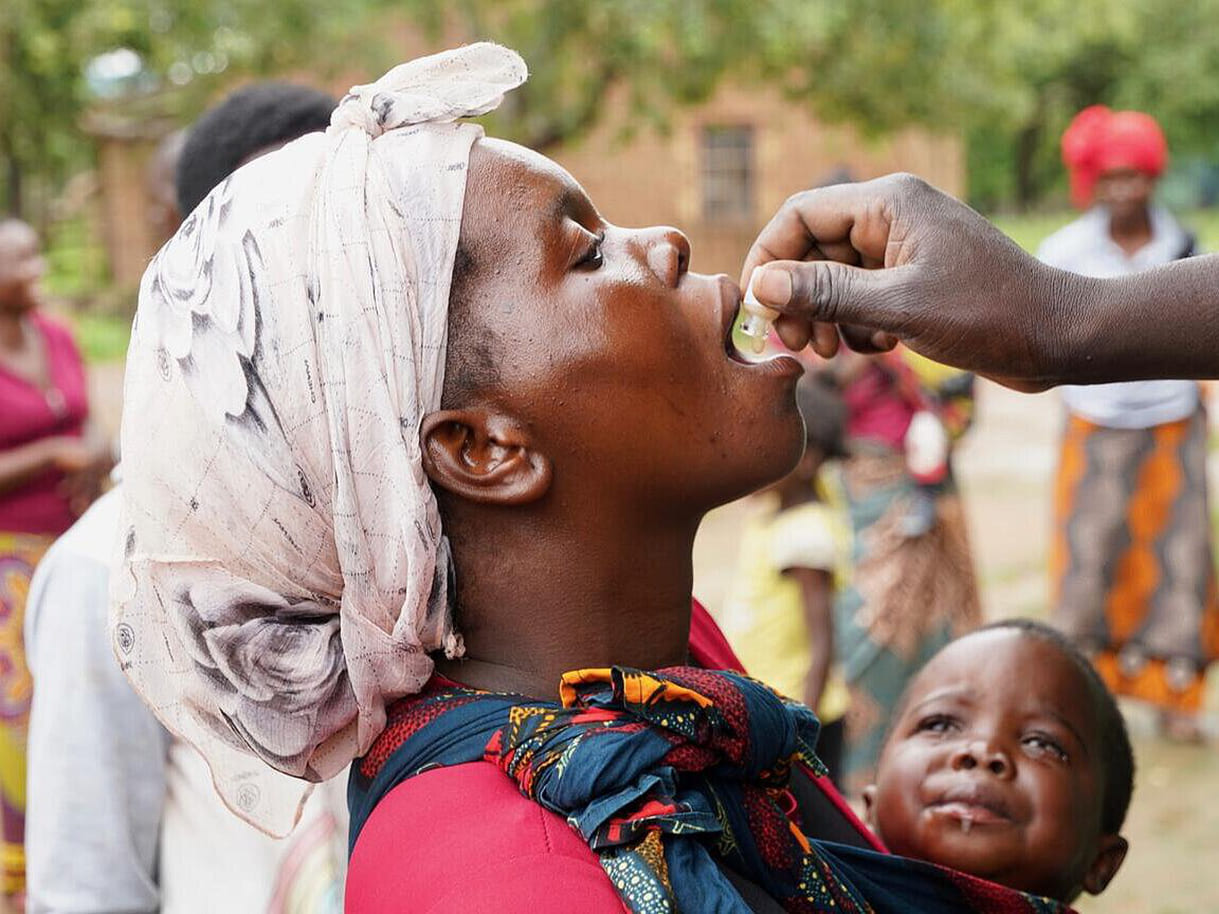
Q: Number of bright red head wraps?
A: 1